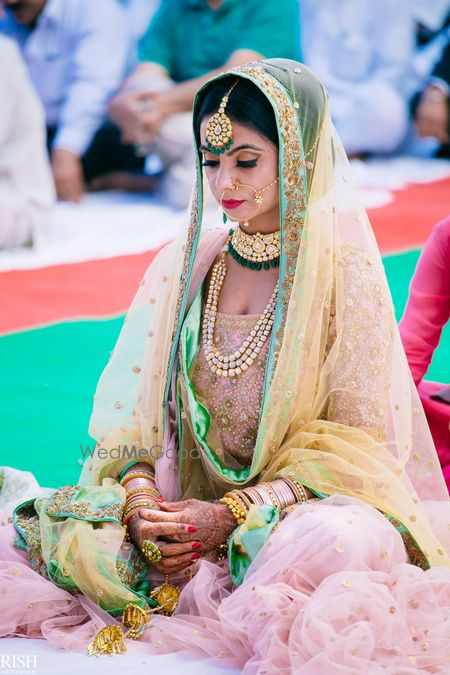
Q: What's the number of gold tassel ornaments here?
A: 3